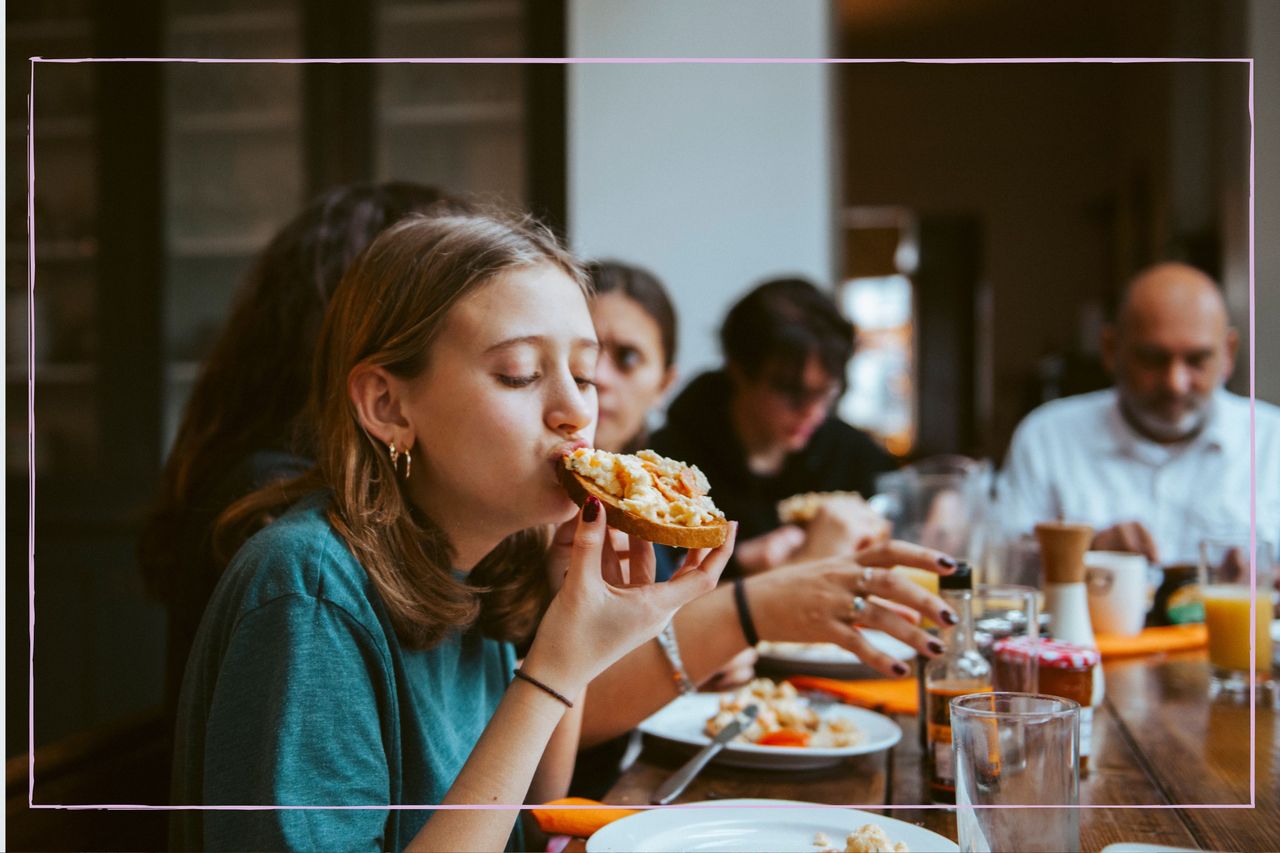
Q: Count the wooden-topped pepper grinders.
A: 1